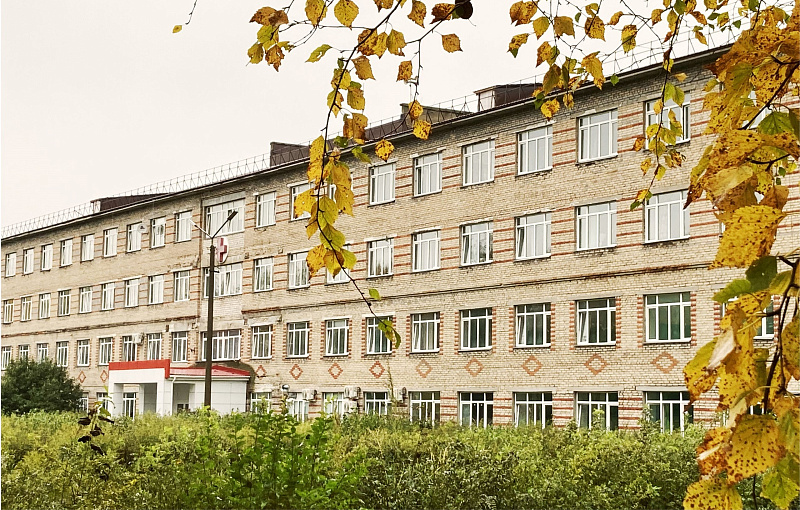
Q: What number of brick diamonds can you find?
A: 11